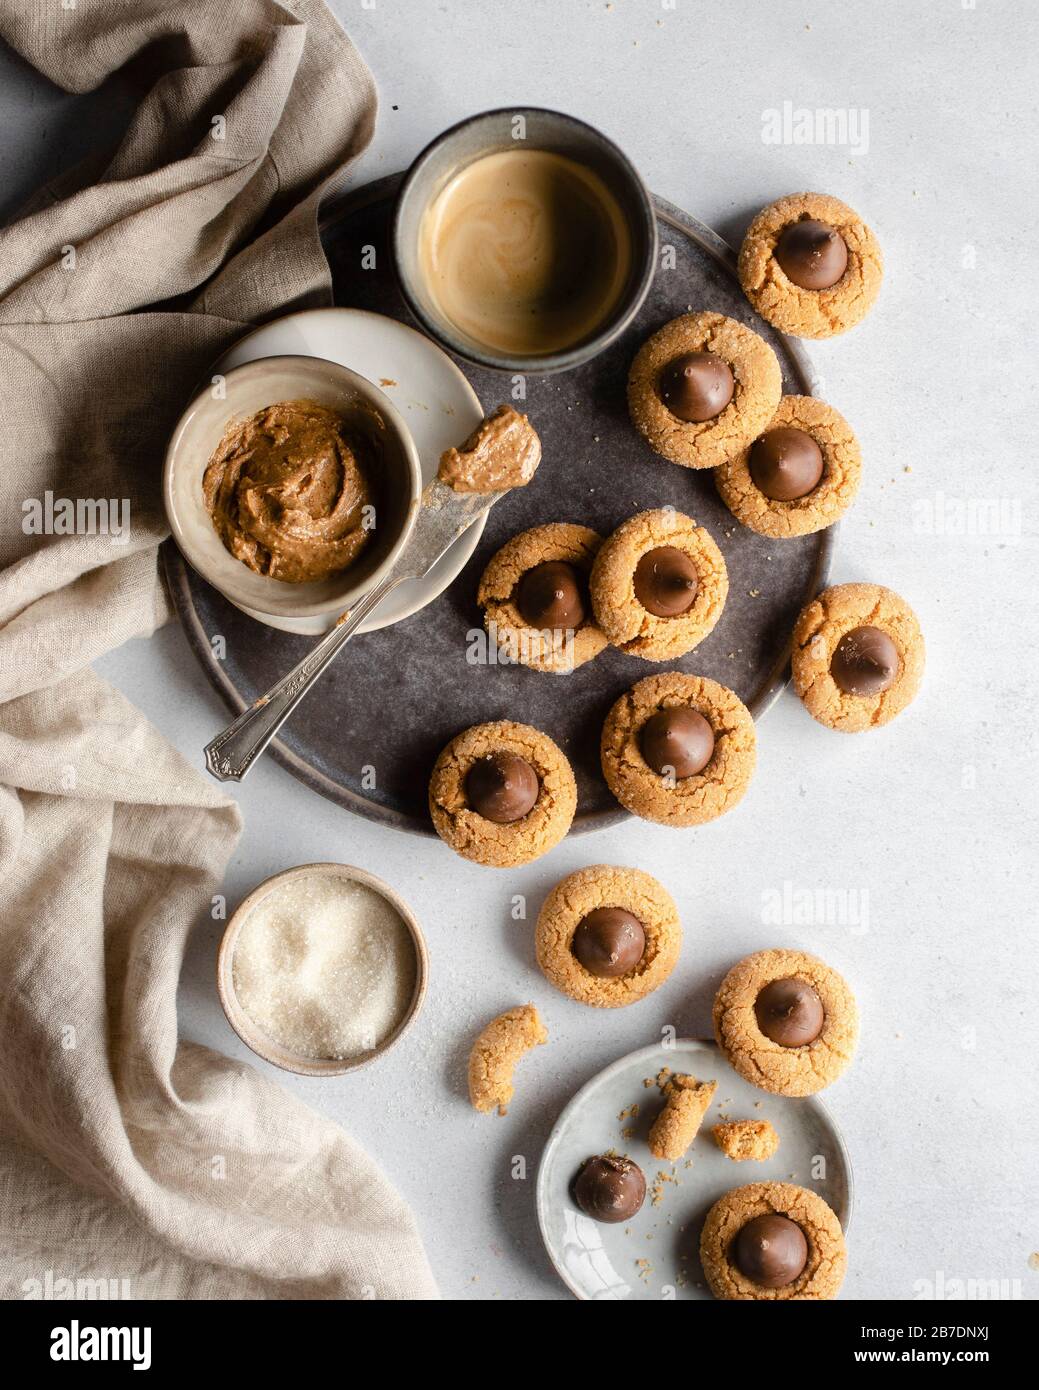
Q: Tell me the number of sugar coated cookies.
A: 11